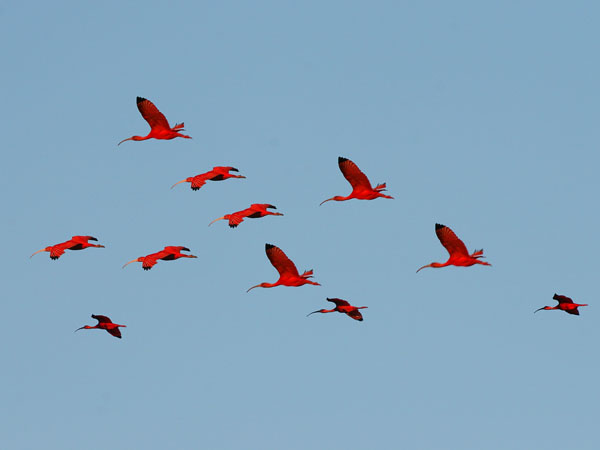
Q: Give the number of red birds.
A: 11